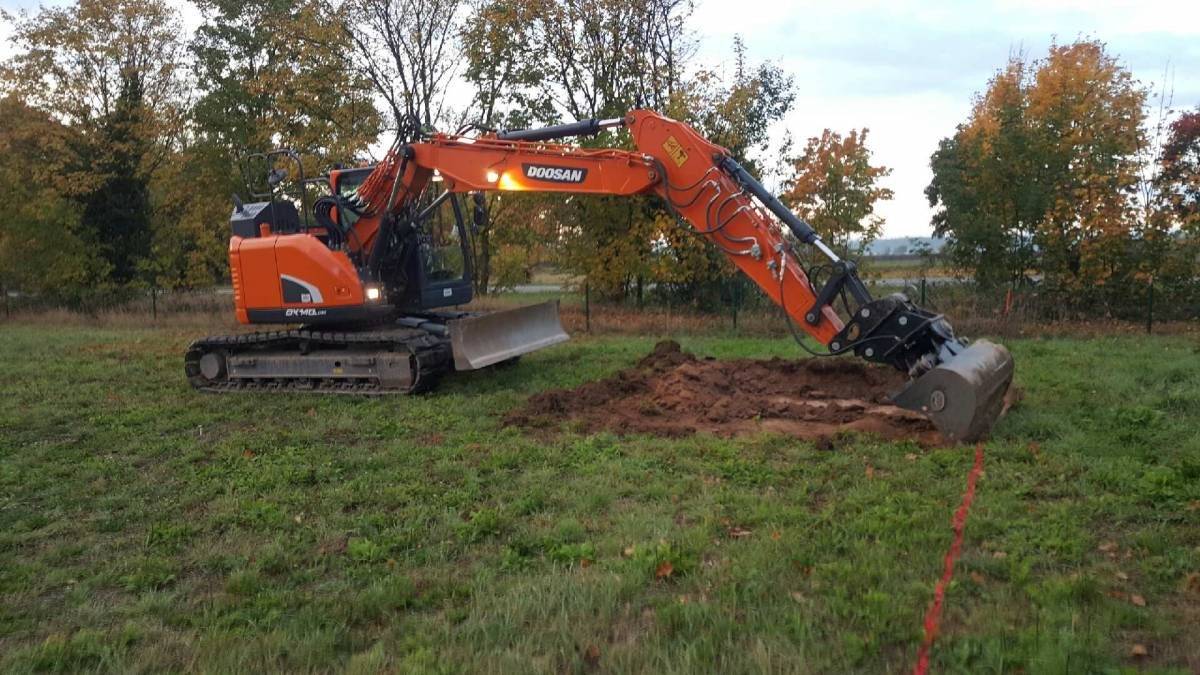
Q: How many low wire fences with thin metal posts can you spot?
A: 1